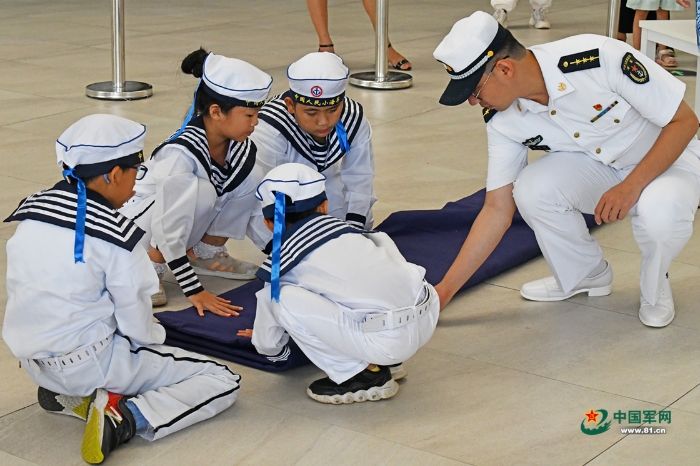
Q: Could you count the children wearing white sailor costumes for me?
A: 4